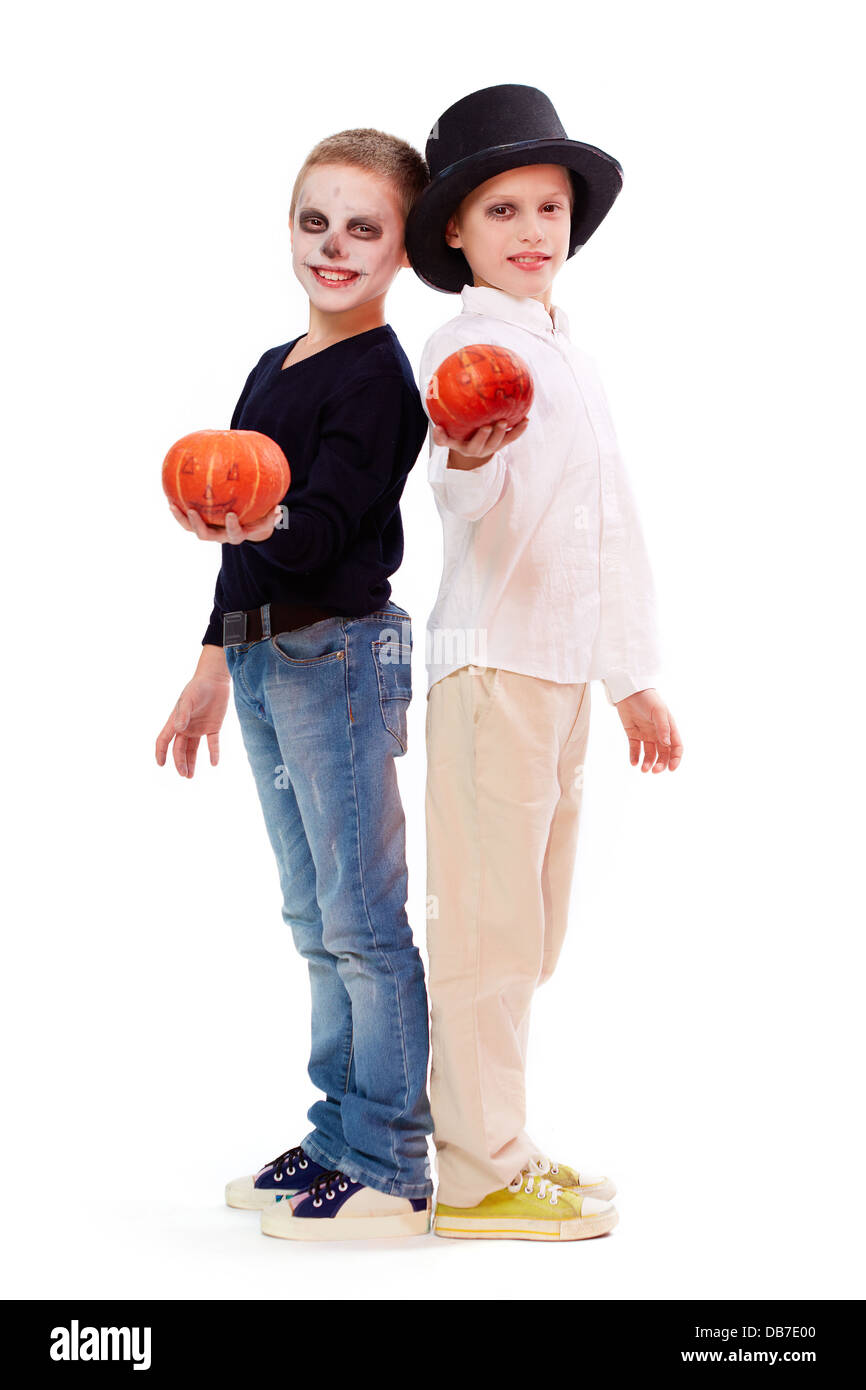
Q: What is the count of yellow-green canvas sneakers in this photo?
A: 2